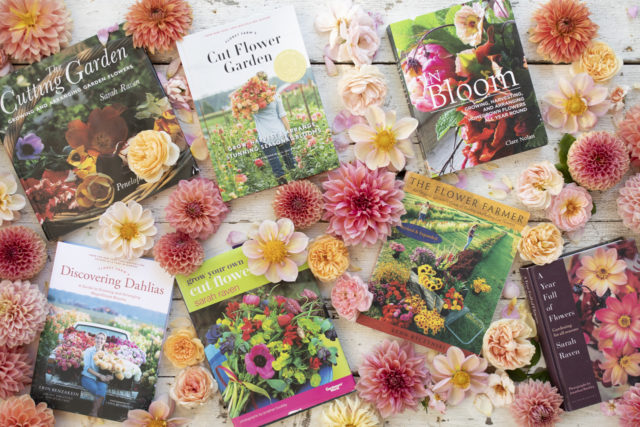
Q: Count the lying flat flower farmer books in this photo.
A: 1